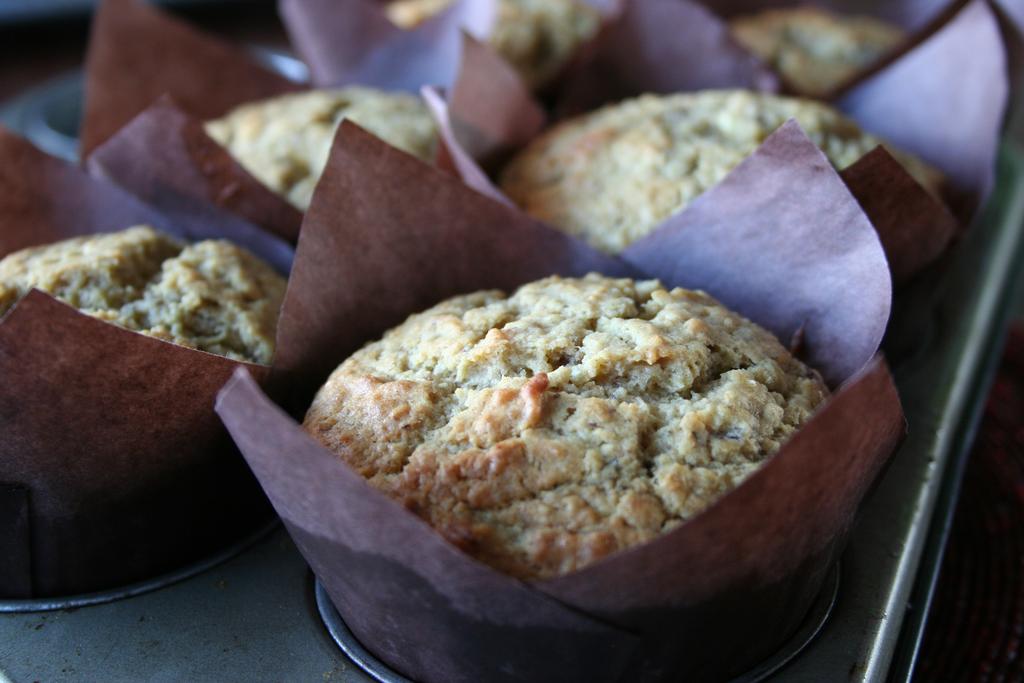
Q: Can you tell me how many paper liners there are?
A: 6